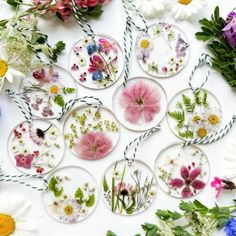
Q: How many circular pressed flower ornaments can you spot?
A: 10